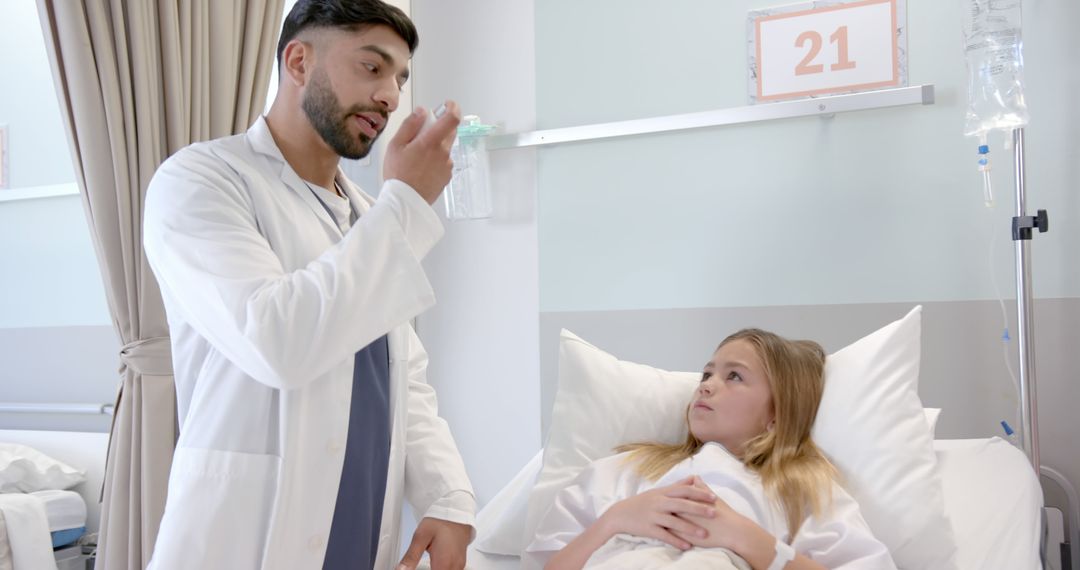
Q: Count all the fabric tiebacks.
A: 1